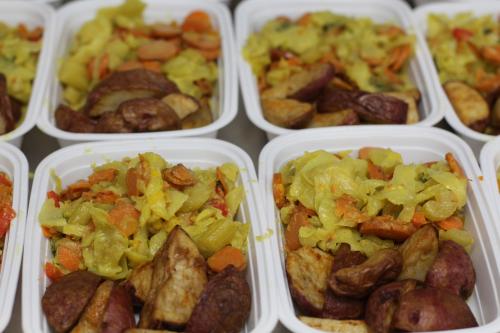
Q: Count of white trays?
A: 8